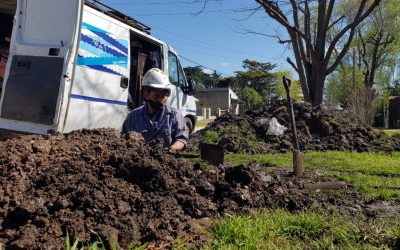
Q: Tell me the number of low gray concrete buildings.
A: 1